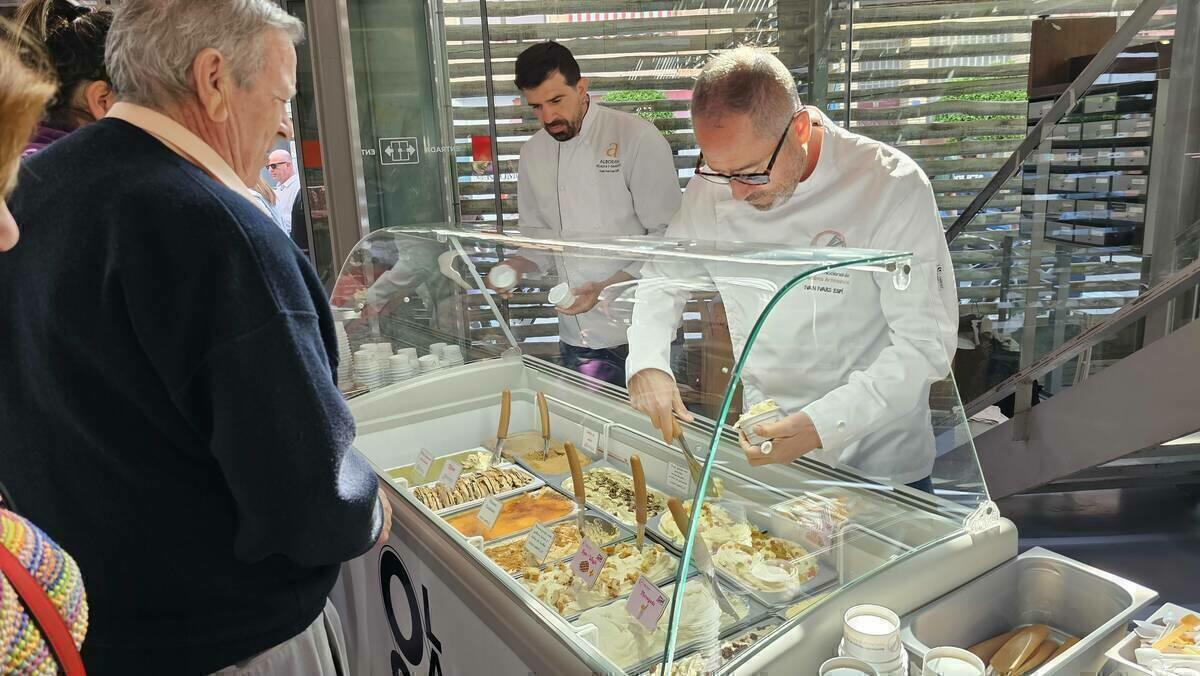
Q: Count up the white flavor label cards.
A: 6